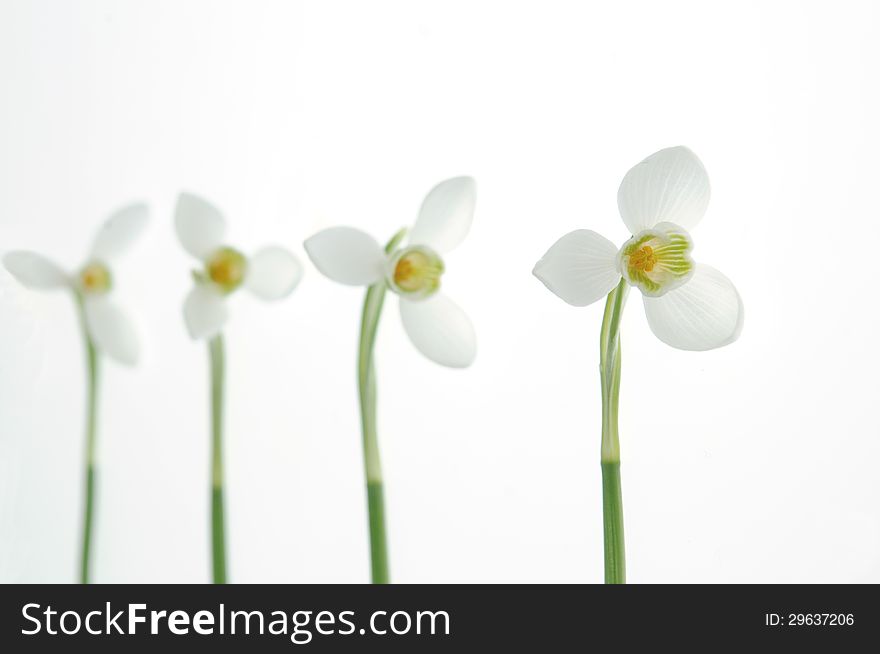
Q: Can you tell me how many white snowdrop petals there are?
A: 12